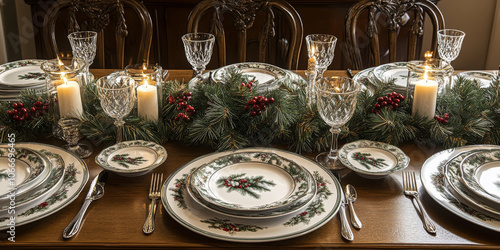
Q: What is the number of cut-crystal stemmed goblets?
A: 6